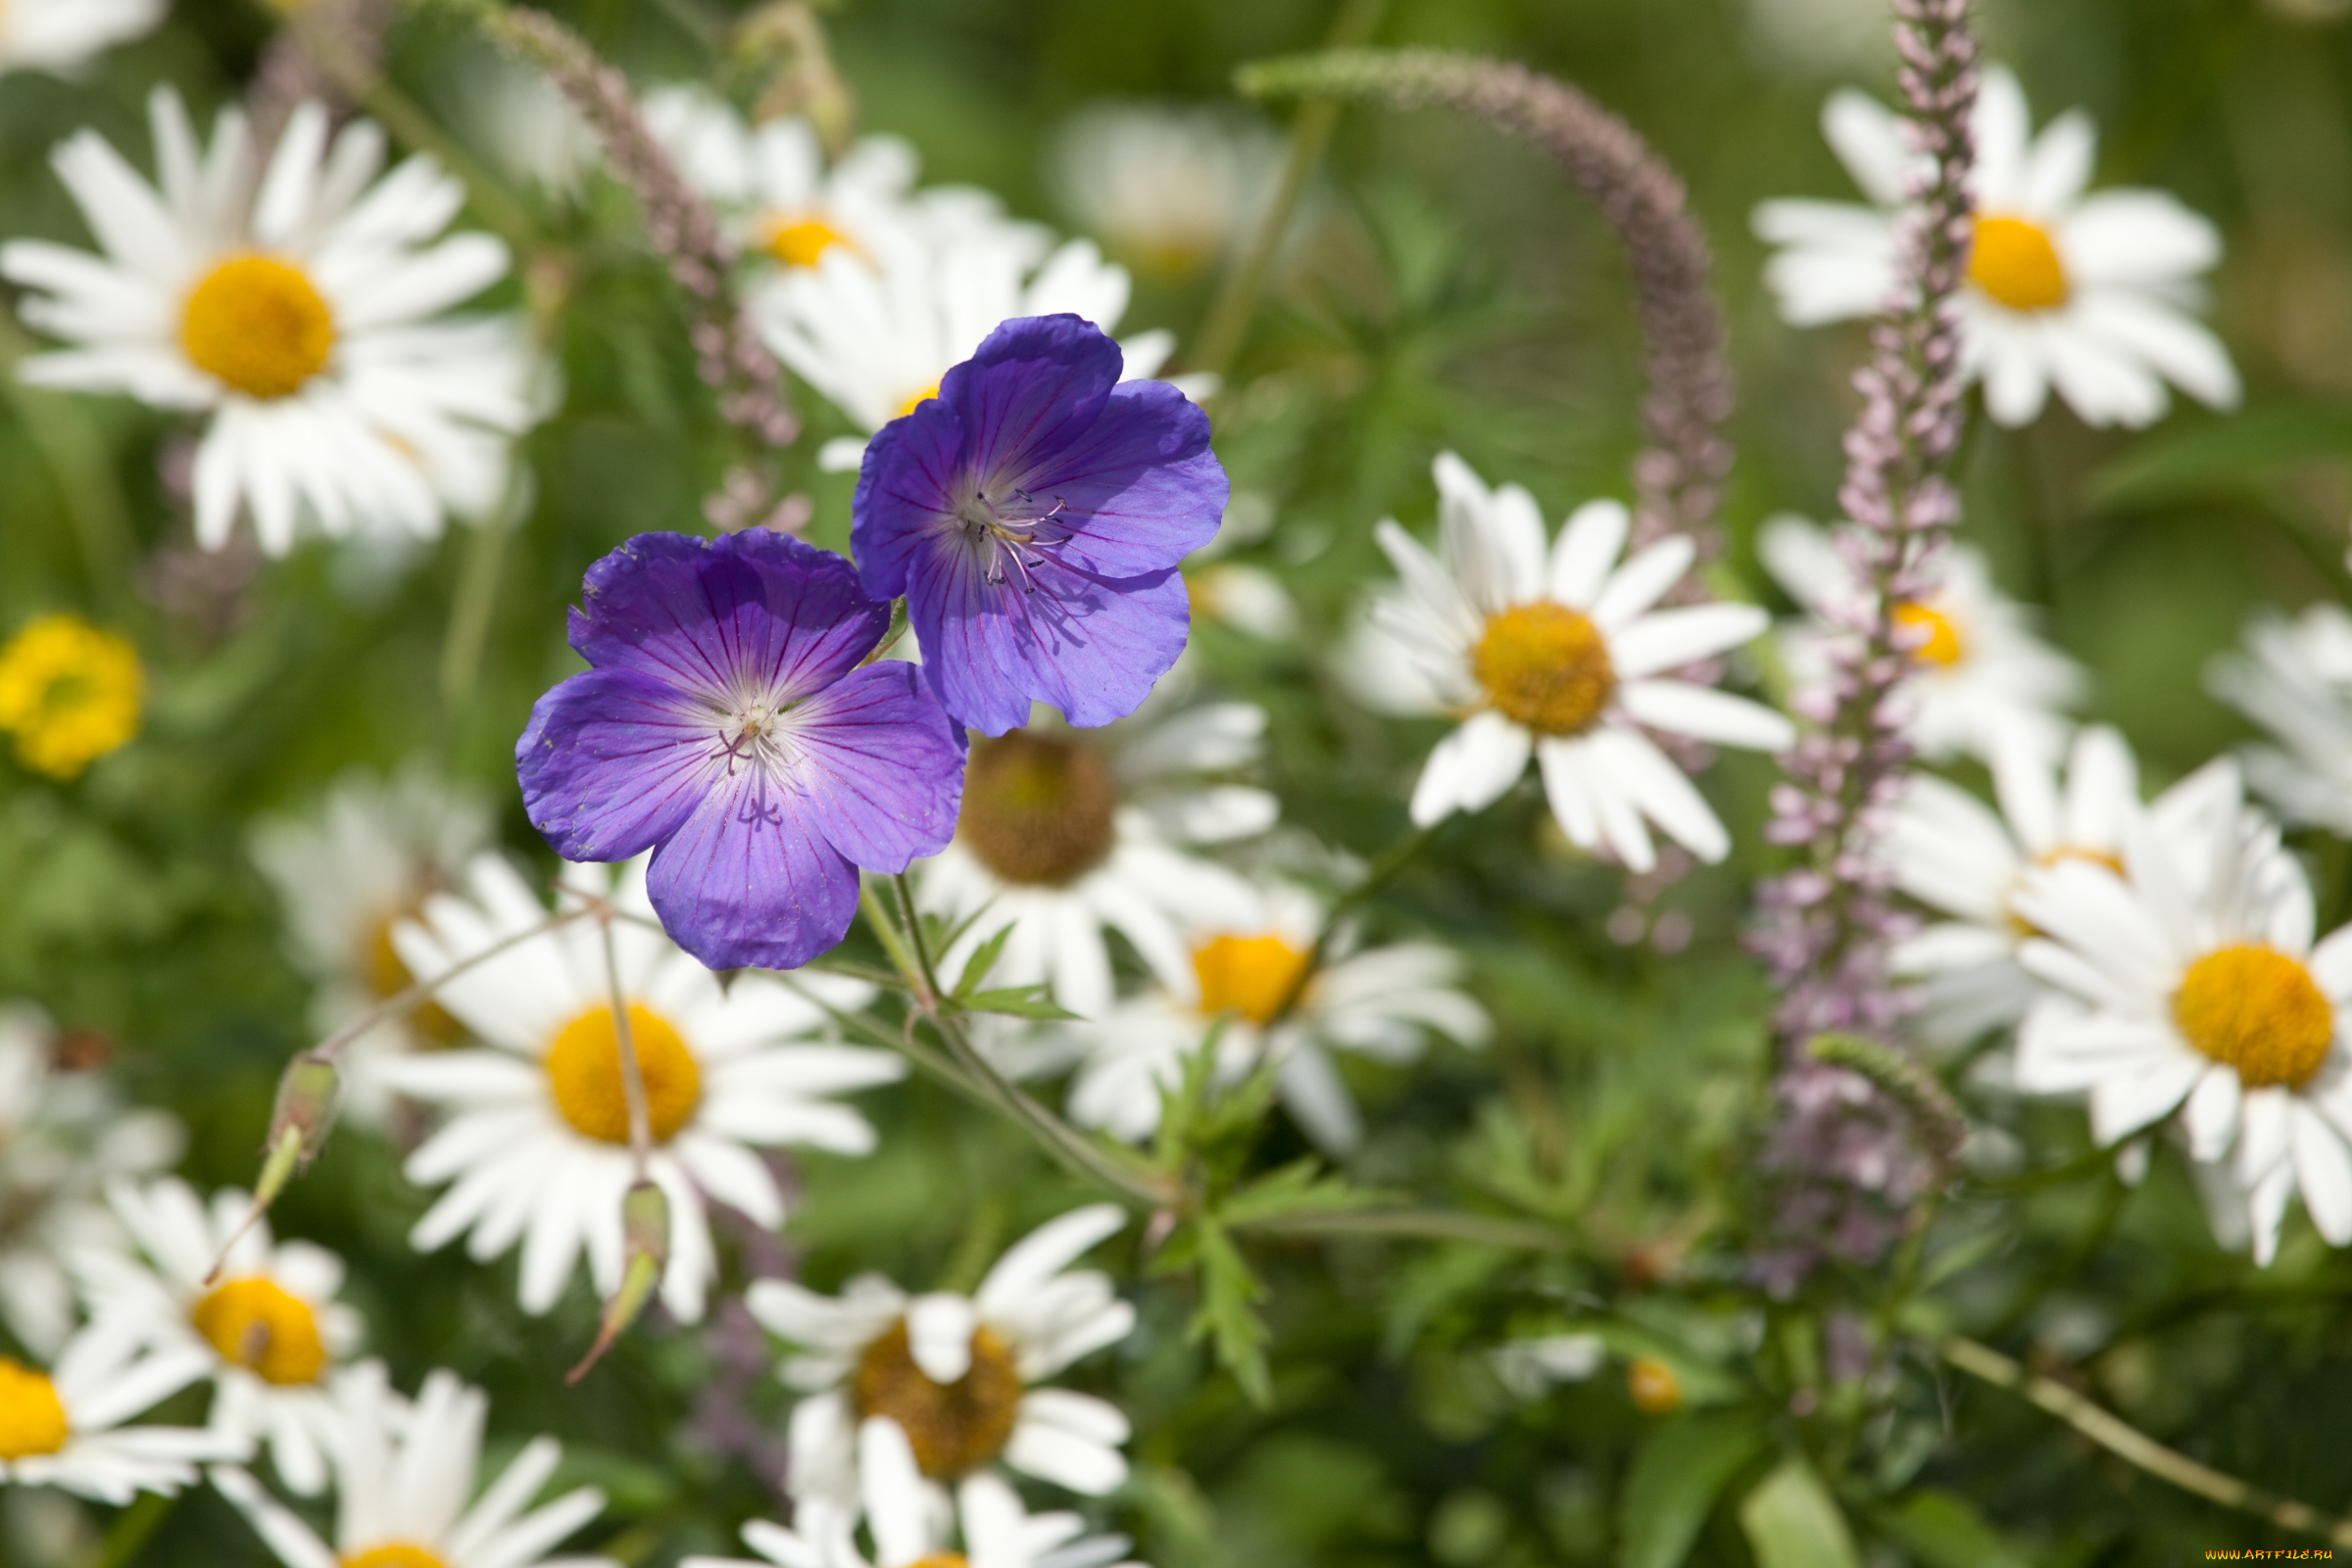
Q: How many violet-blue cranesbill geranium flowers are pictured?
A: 2